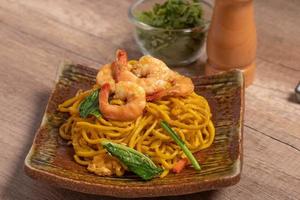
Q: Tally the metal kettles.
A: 0